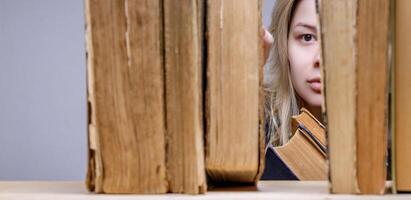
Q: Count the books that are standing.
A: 6